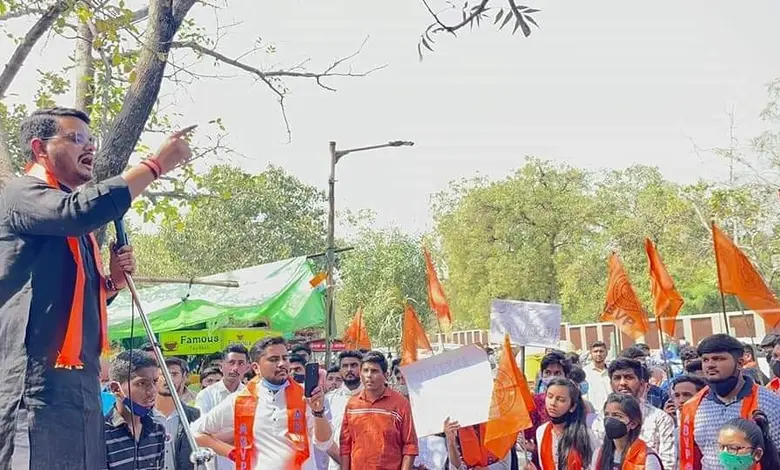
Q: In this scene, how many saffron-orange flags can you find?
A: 7